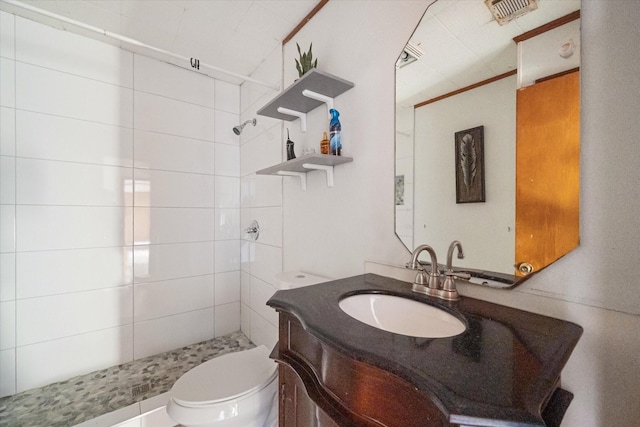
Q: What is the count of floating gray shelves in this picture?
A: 2